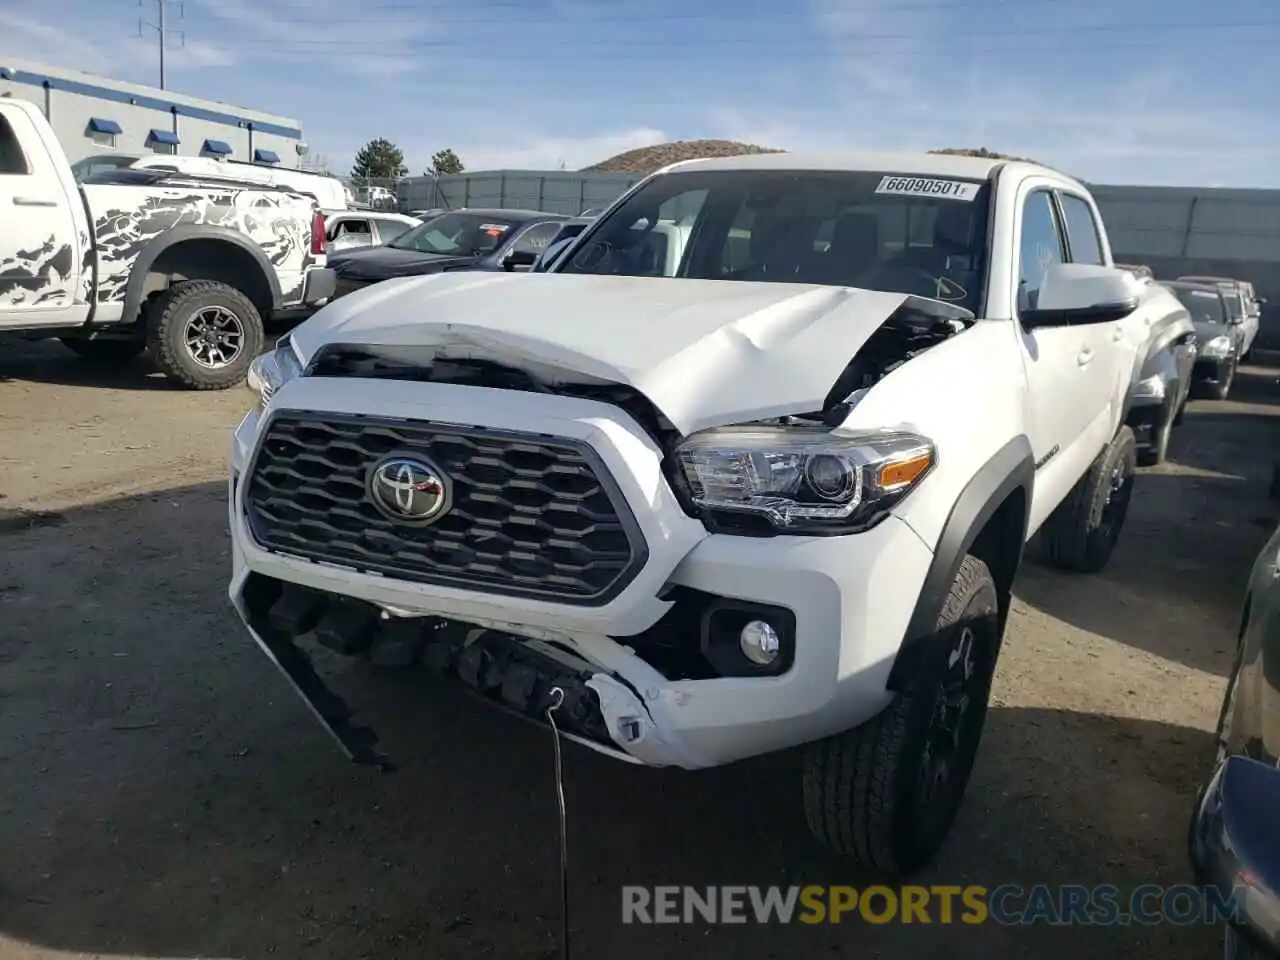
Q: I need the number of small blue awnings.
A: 4